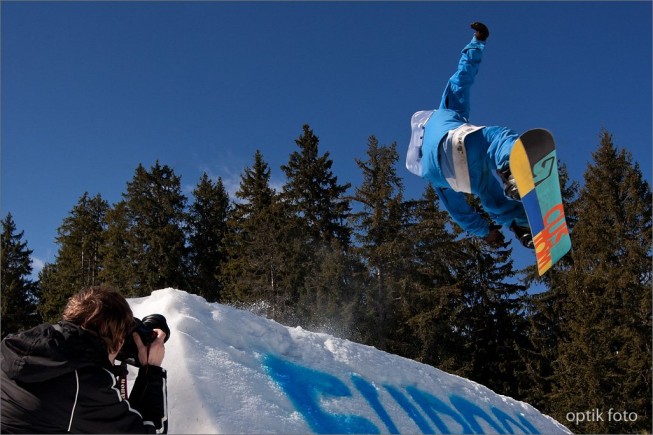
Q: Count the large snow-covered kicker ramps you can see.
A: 1